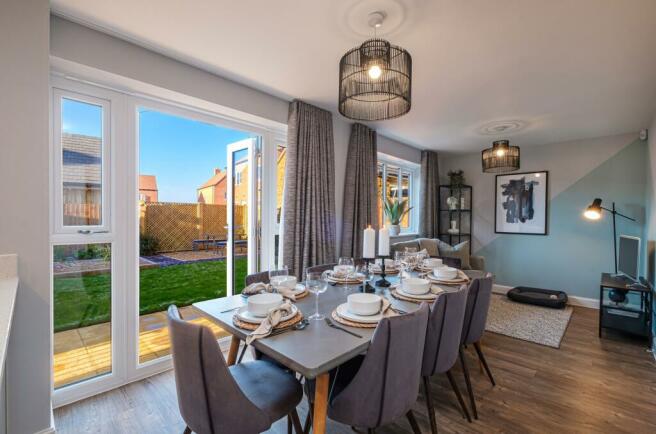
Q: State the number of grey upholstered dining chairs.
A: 8